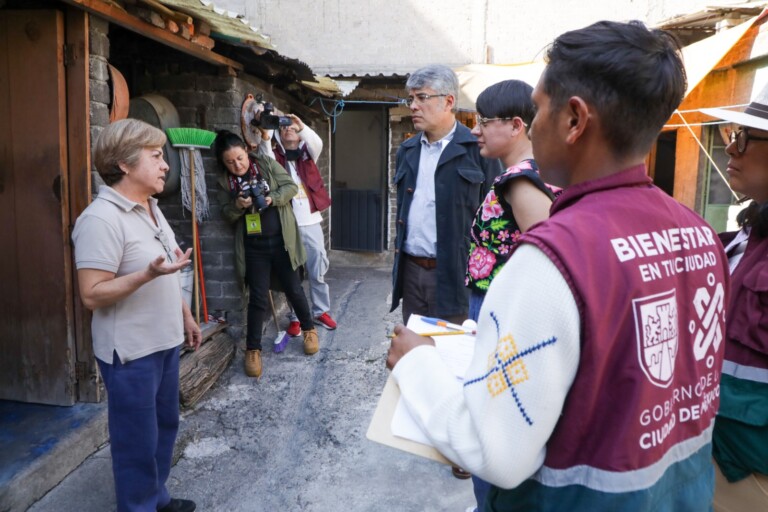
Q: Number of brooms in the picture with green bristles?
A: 1